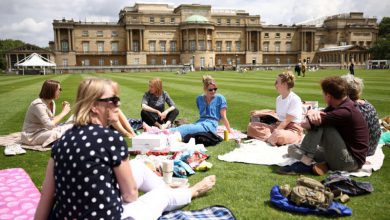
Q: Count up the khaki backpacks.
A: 1